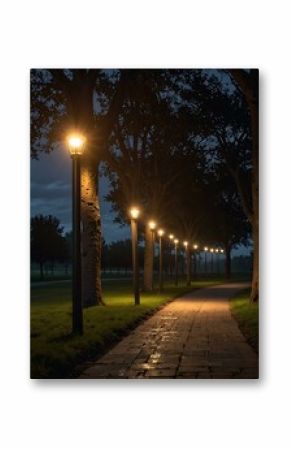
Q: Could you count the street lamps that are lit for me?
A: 12